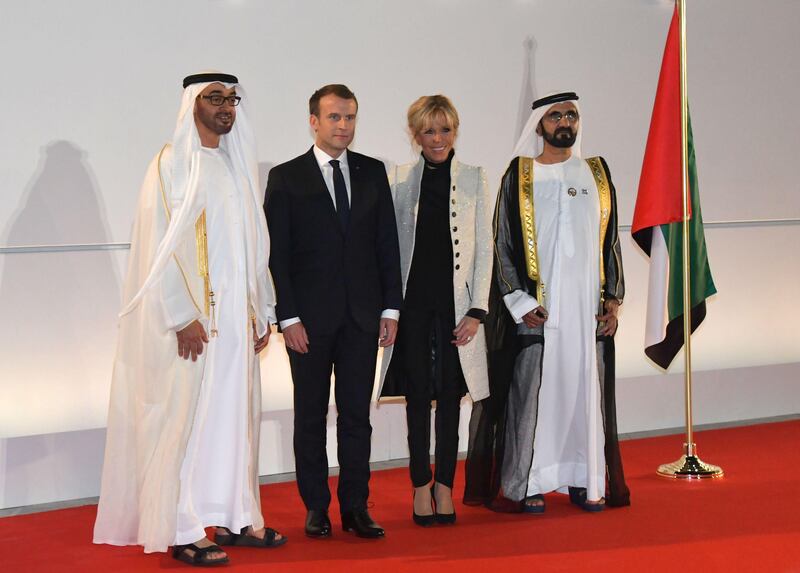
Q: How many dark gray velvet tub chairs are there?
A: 0